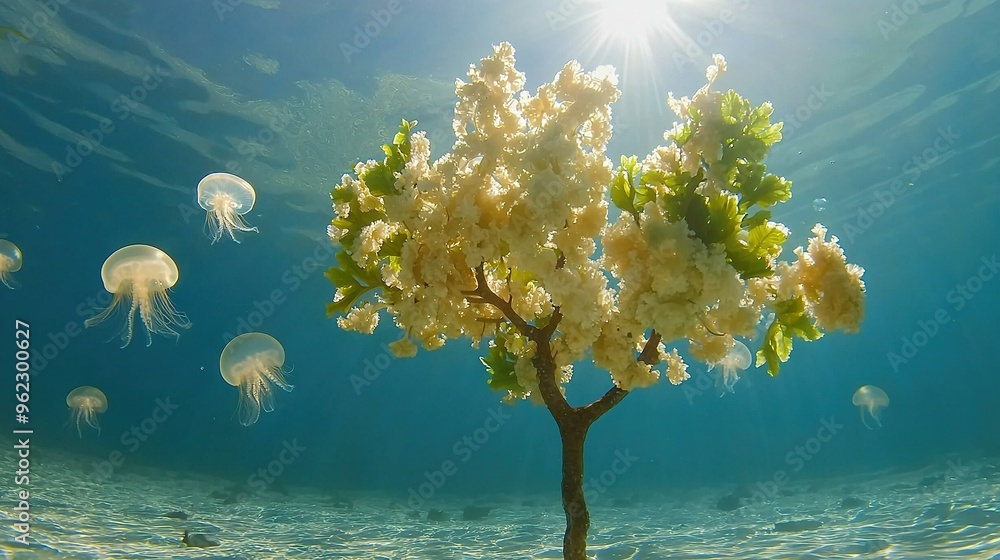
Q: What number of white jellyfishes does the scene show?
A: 7